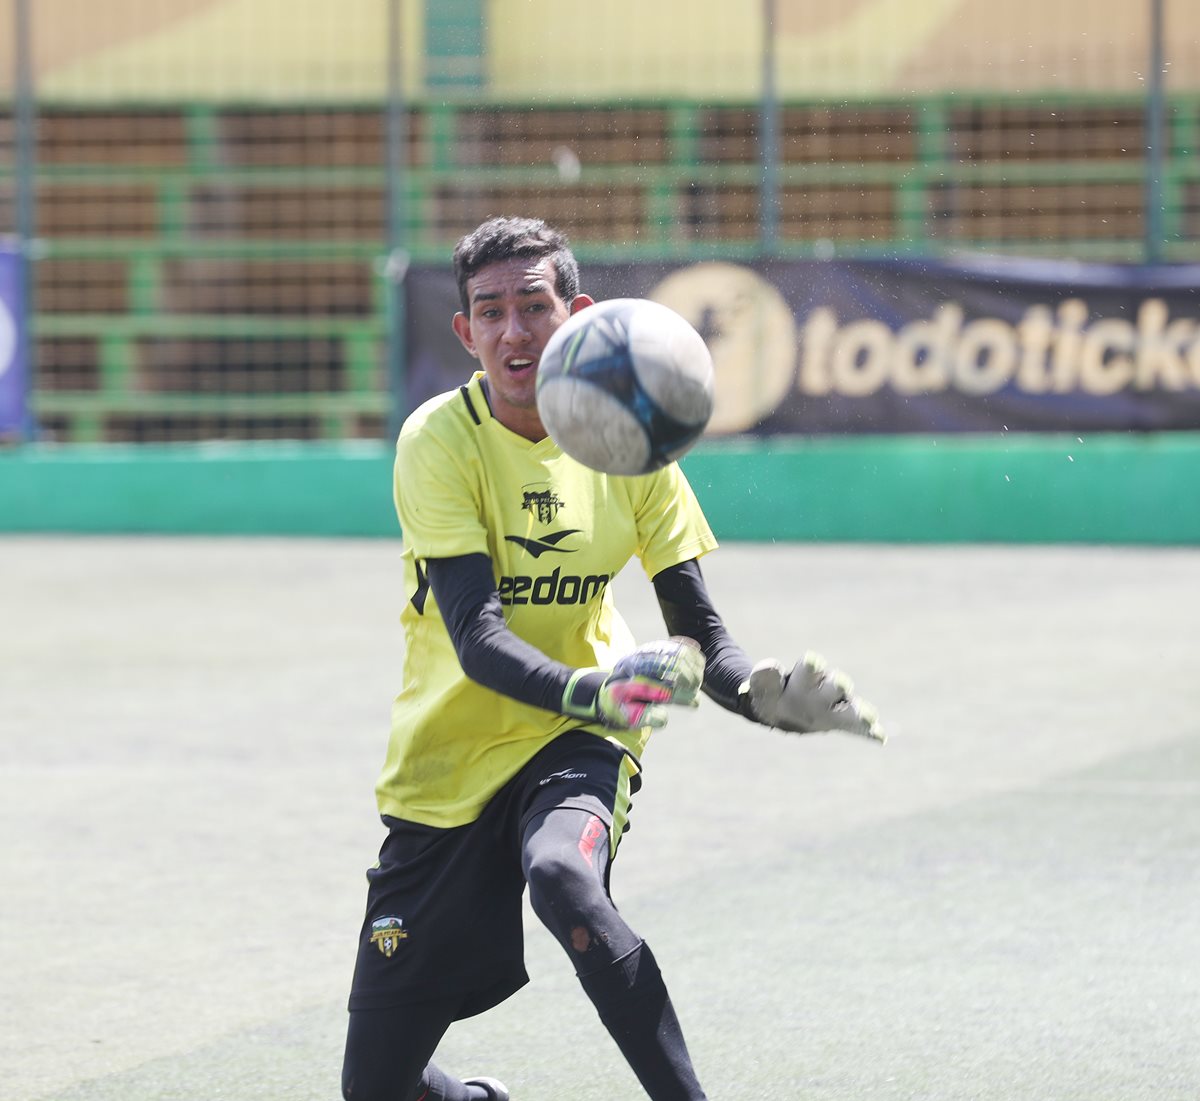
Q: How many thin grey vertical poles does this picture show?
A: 4